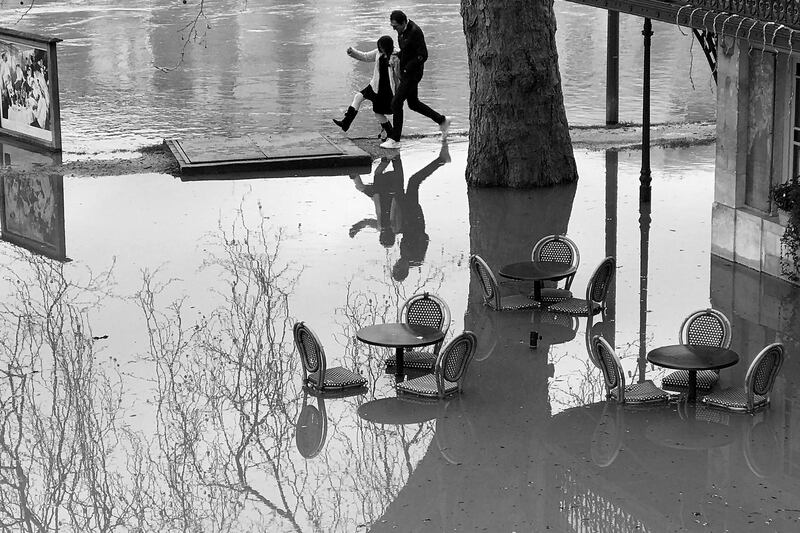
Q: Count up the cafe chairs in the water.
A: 9